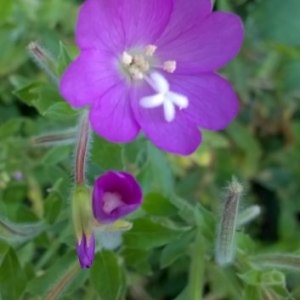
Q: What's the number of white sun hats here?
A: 0